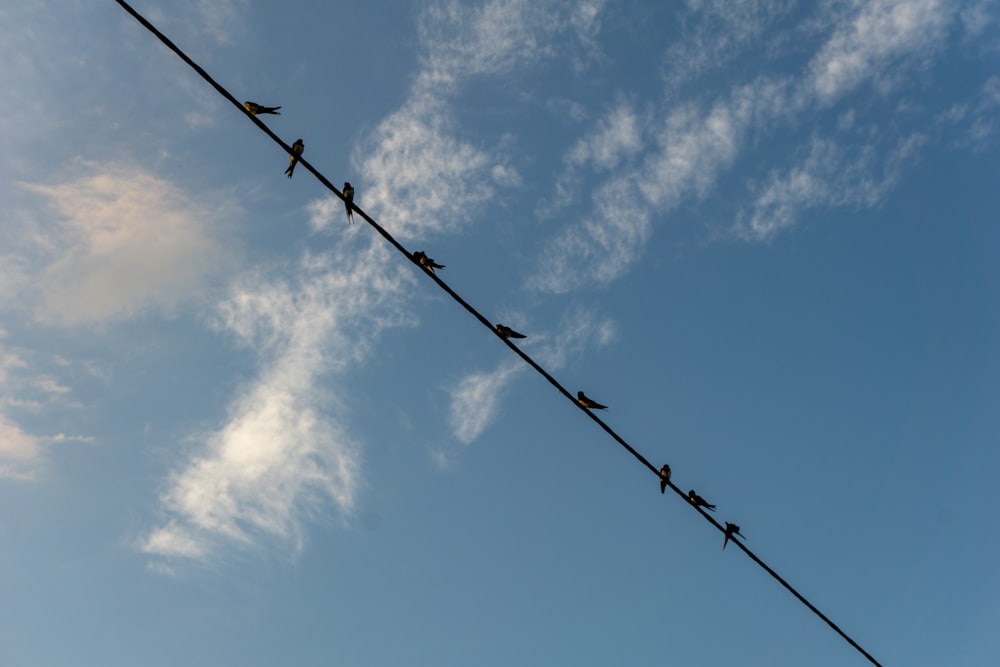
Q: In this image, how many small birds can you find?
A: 9